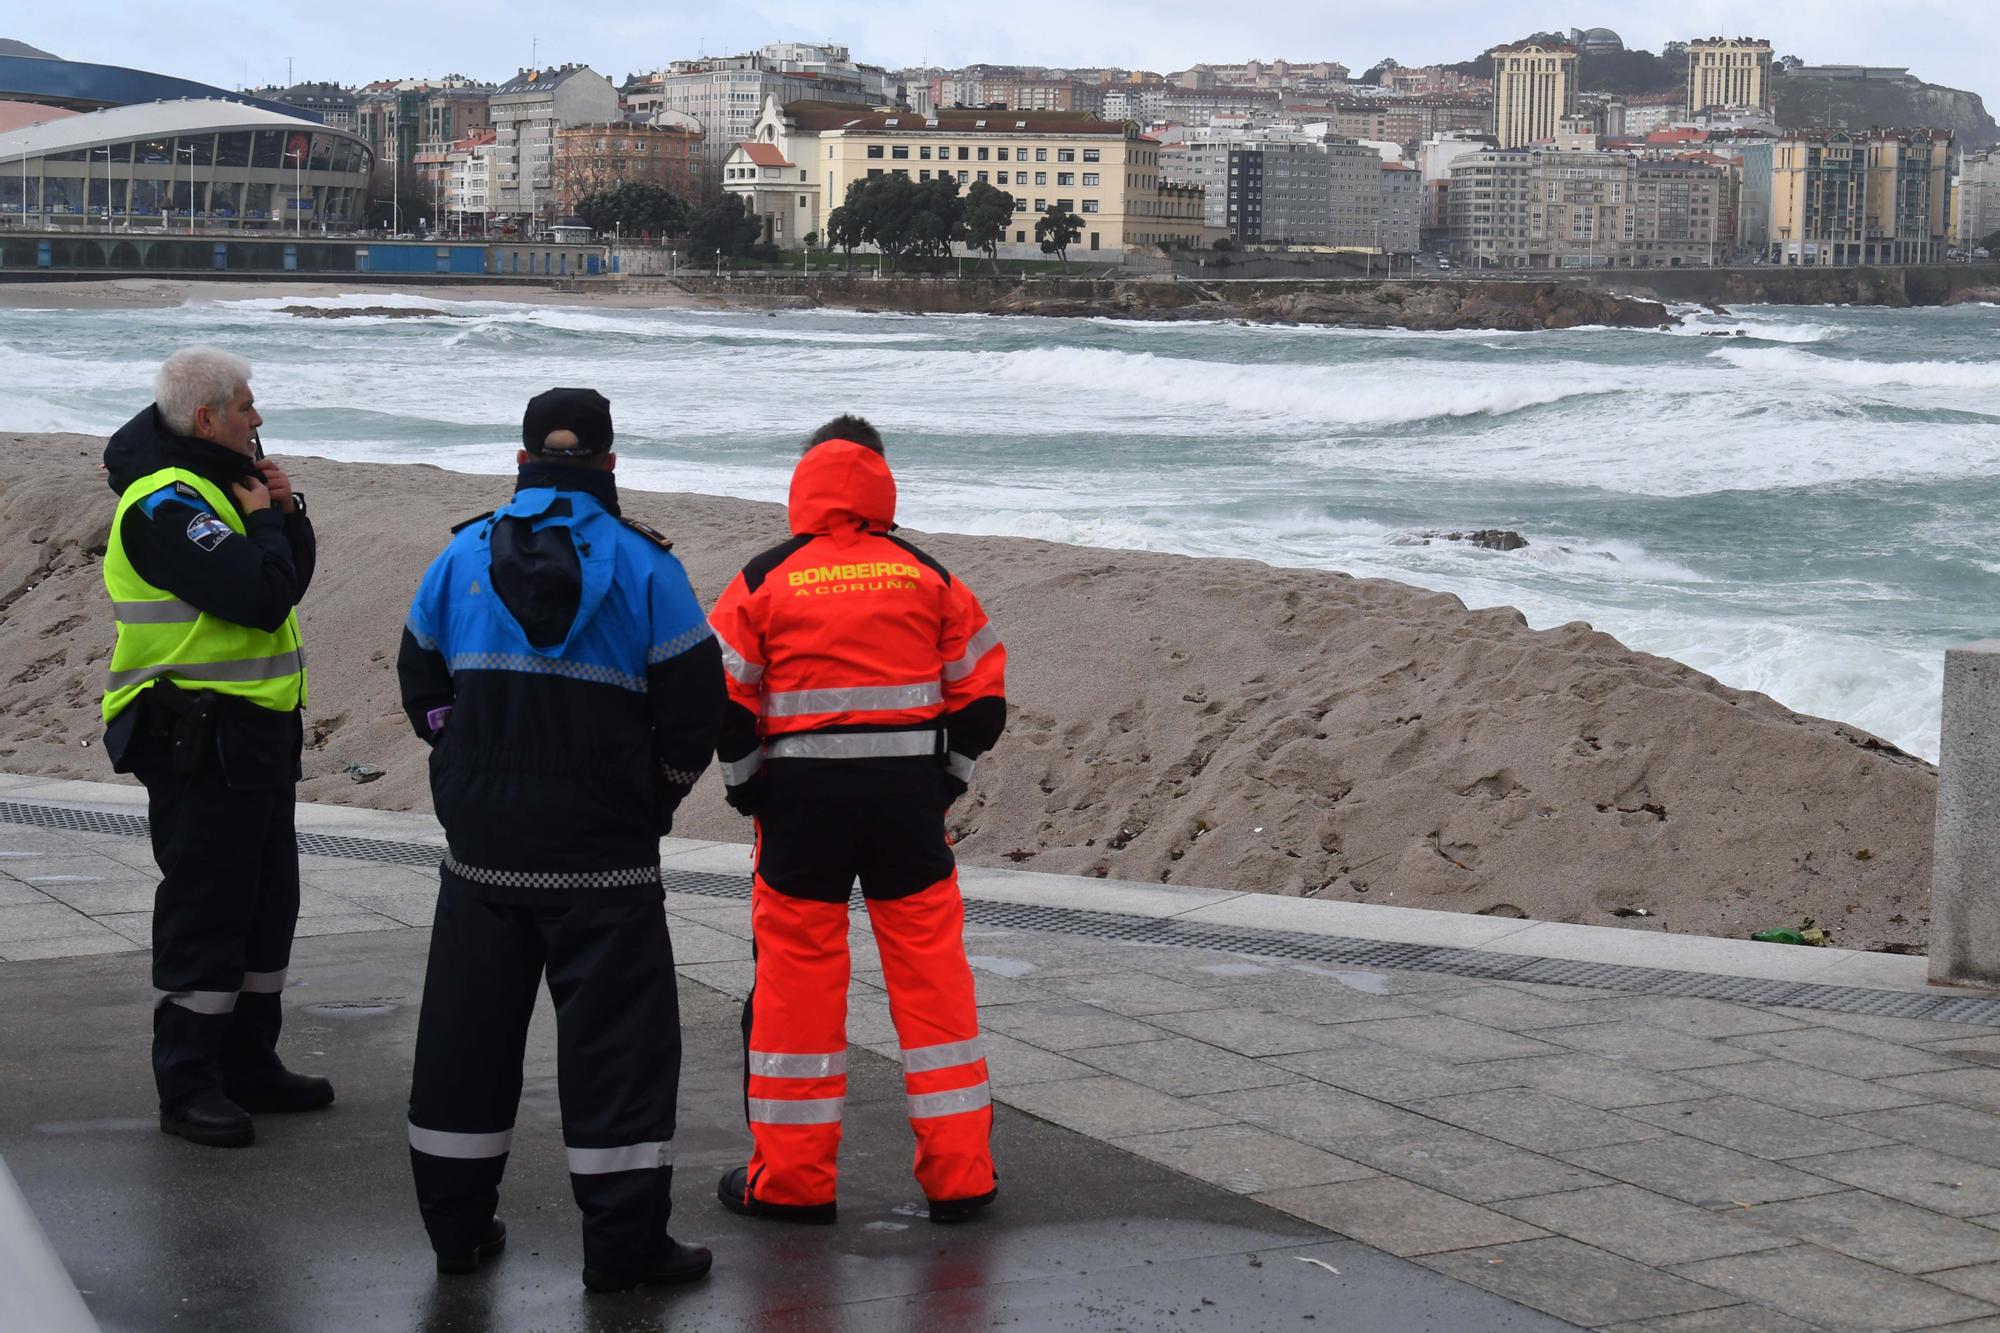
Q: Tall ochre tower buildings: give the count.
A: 2